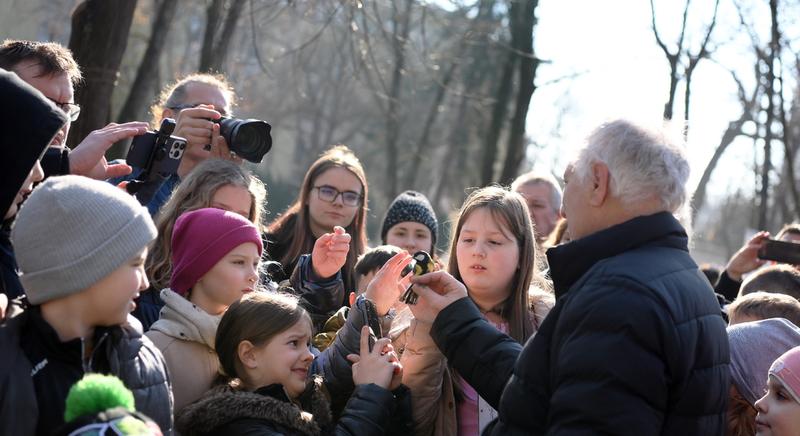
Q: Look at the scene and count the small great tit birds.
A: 1